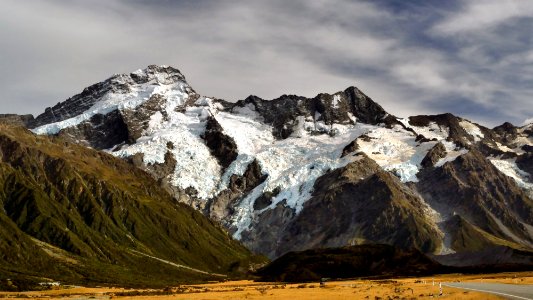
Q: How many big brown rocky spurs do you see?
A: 2